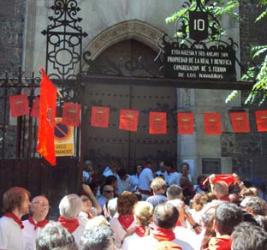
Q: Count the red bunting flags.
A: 10